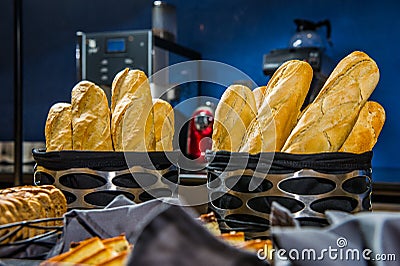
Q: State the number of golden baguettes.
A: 9